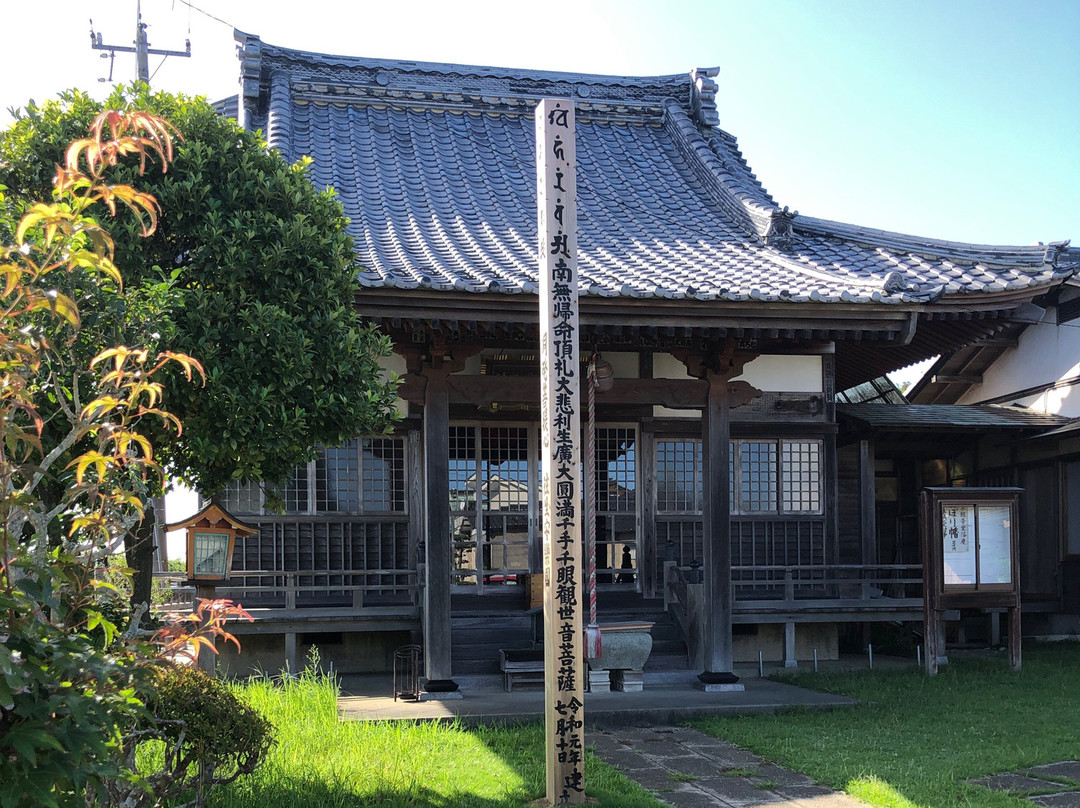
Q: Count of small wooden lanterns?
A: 1